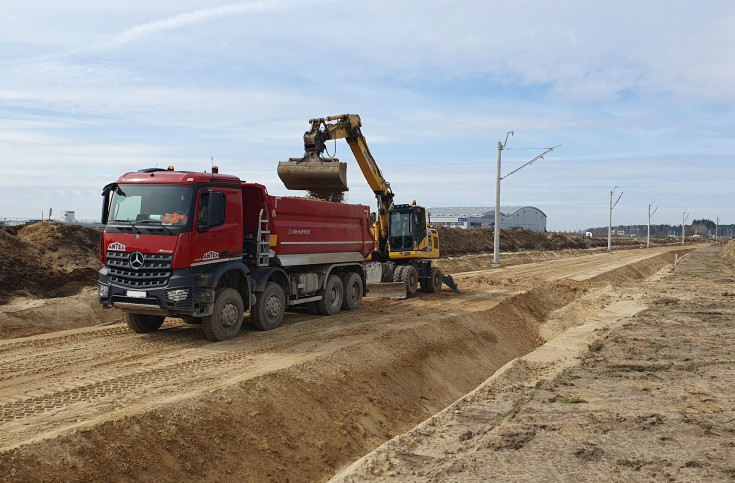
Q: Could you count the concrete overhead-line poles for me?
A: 5